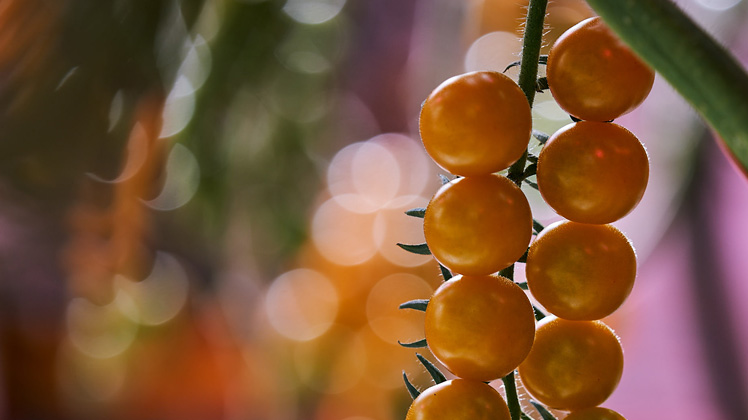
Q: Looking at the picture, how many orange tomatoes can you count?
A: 9